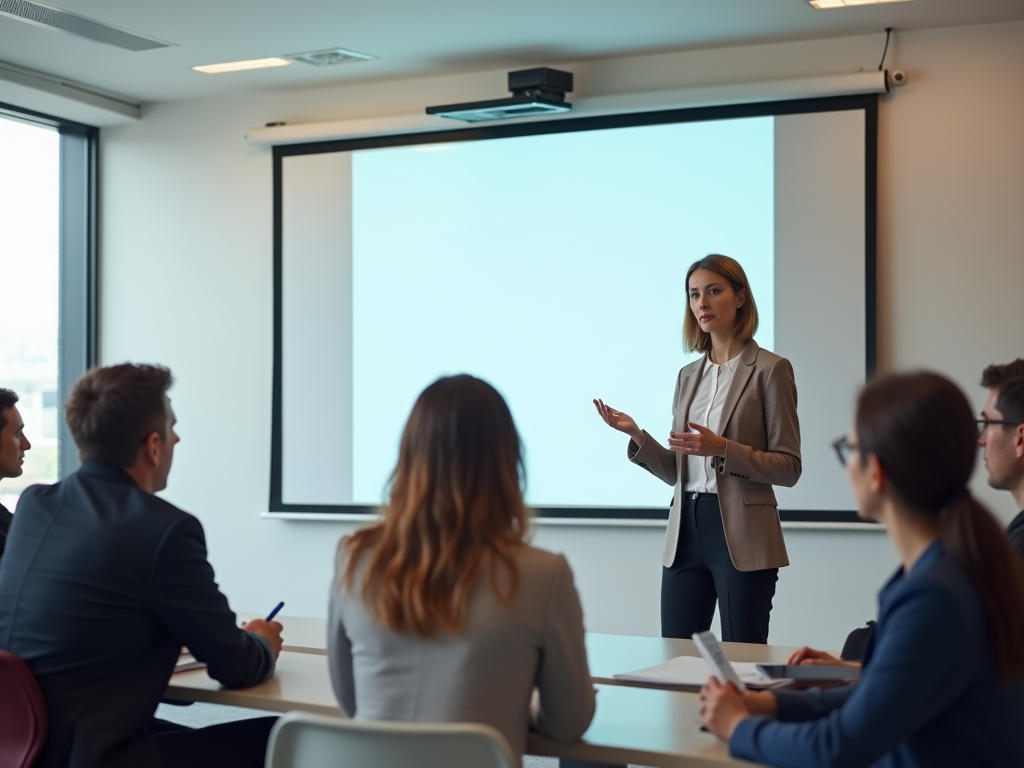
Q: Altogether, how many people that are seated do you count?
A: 5